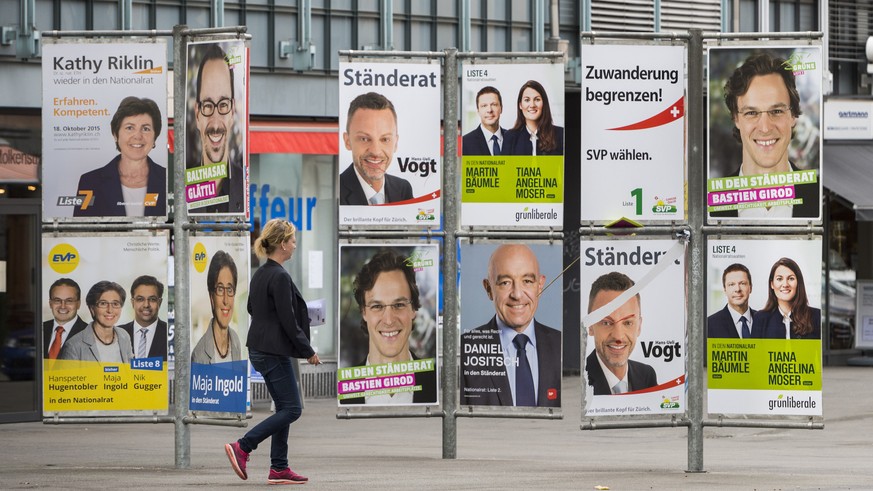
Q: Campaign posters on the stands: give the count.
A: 12